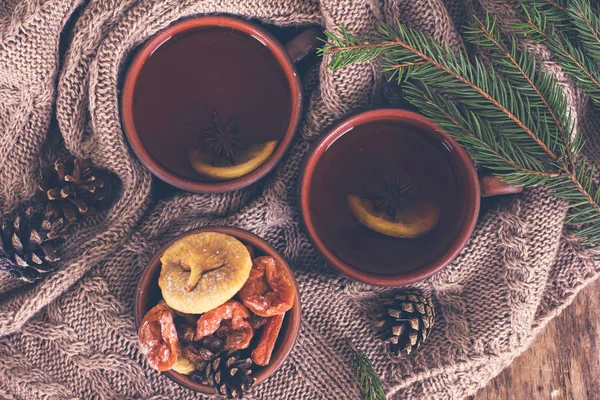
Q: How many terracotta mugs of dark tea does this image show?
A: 2